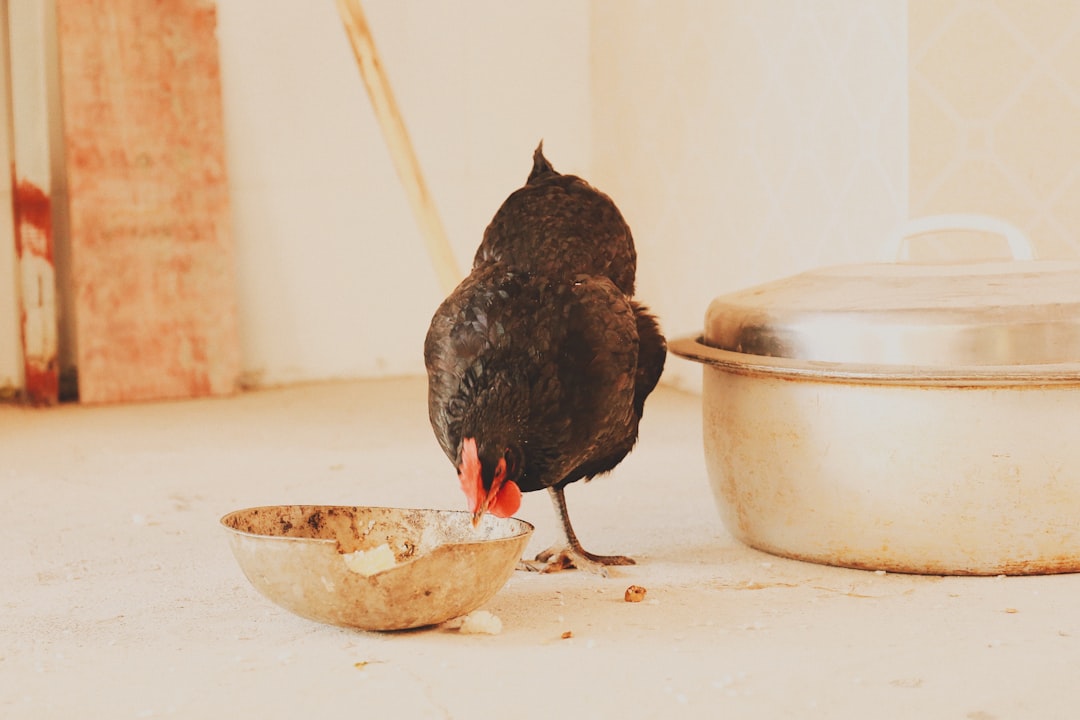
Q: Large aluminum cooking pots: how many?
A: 1